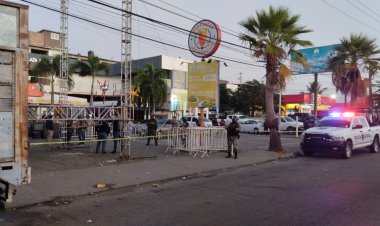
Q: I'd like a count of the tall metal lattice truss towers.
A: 2